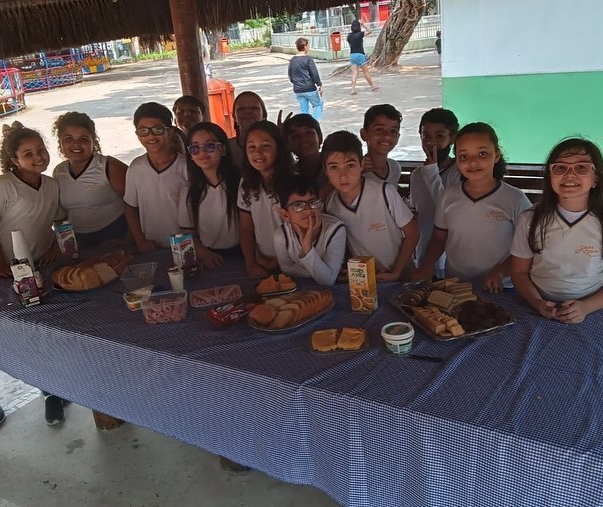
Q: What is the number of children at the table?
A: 14